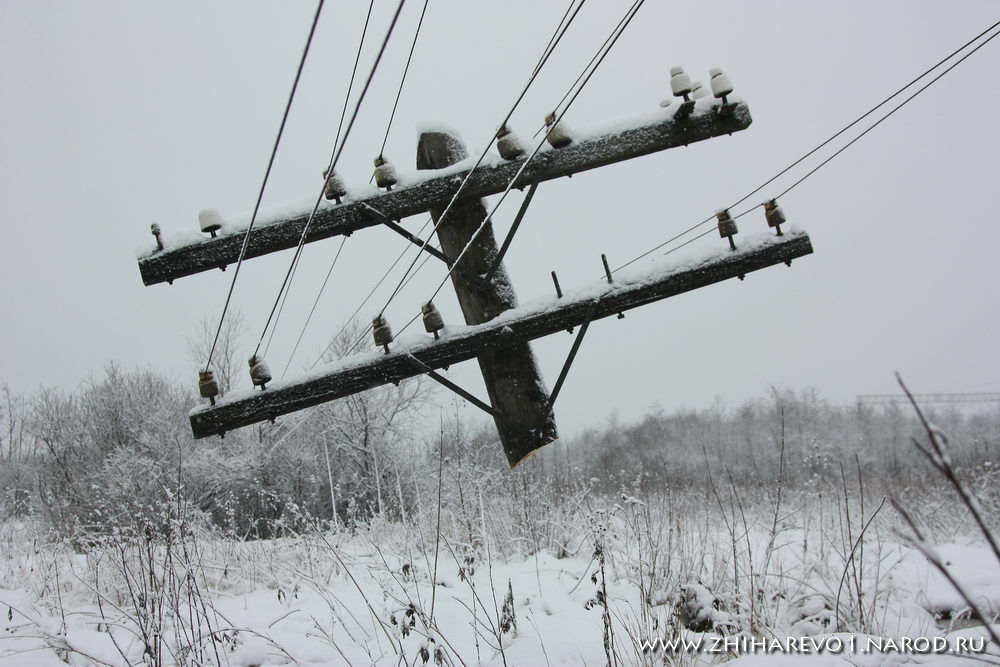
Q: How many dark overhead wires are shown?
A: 10